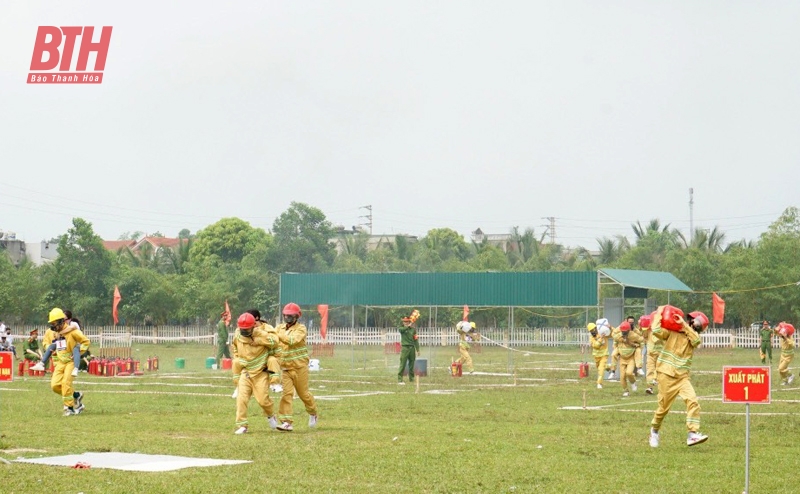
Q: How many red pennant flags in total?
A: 5